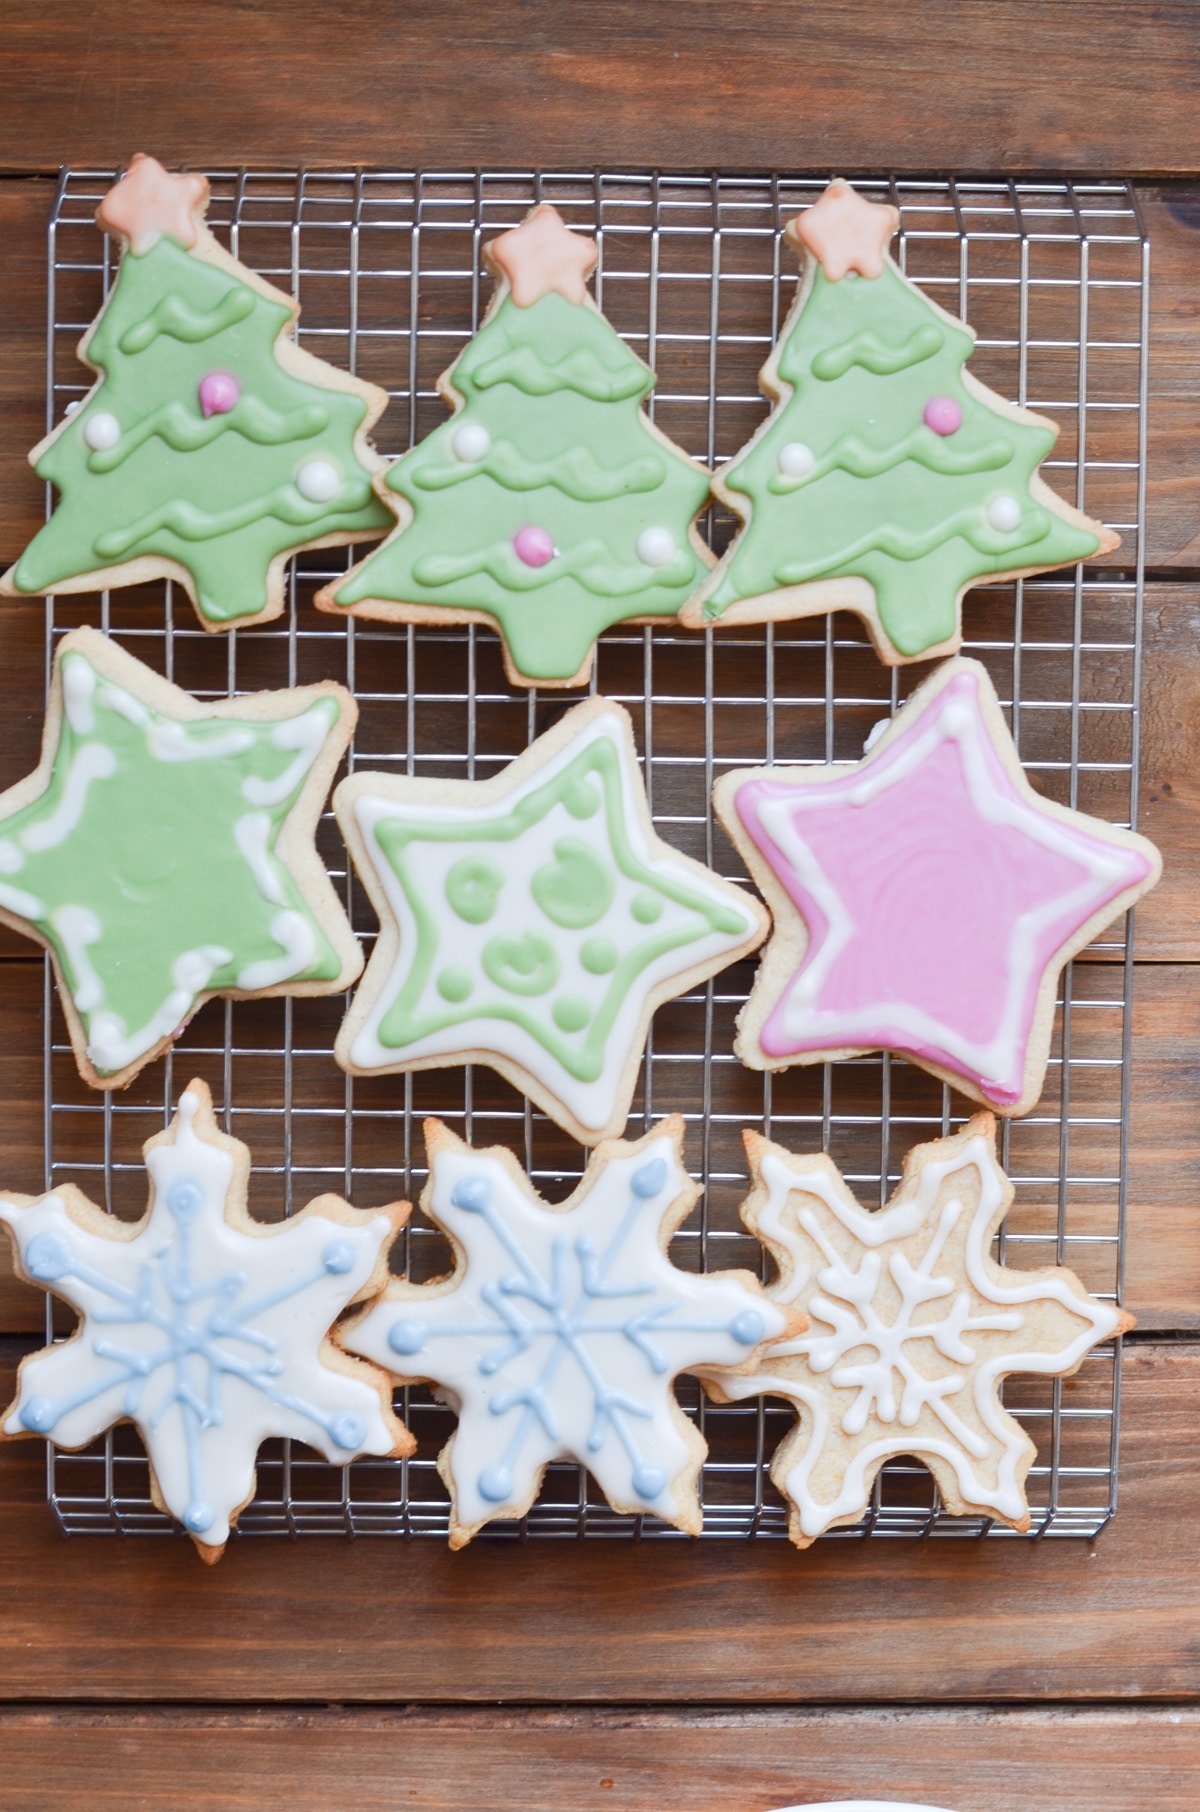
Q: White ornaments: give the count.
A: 6